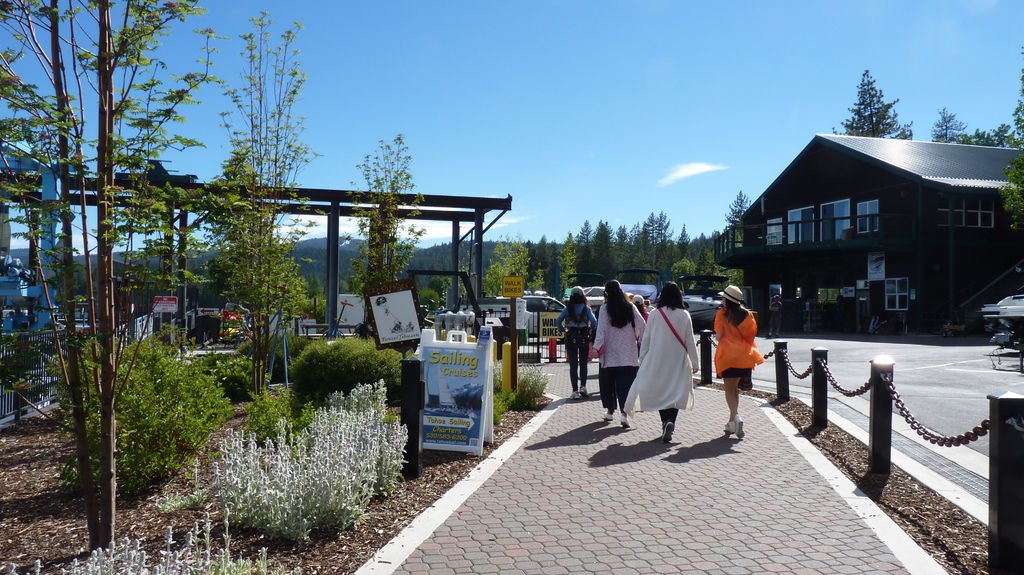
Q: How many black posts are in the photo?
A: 6